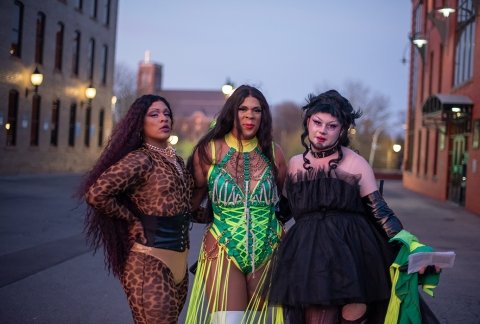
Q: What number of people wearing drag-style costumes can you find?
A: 3